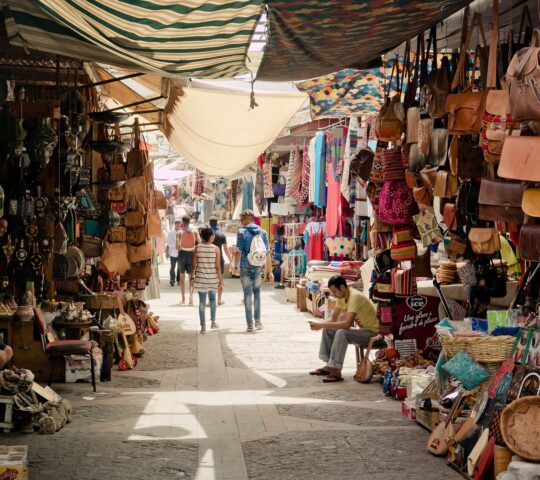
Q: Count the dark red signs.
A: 1